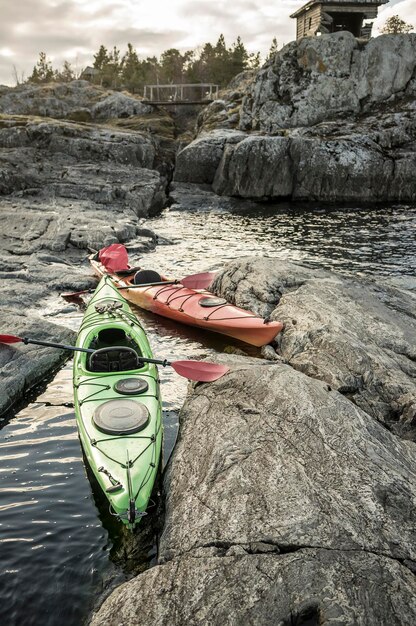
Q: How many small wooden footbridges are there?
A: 1